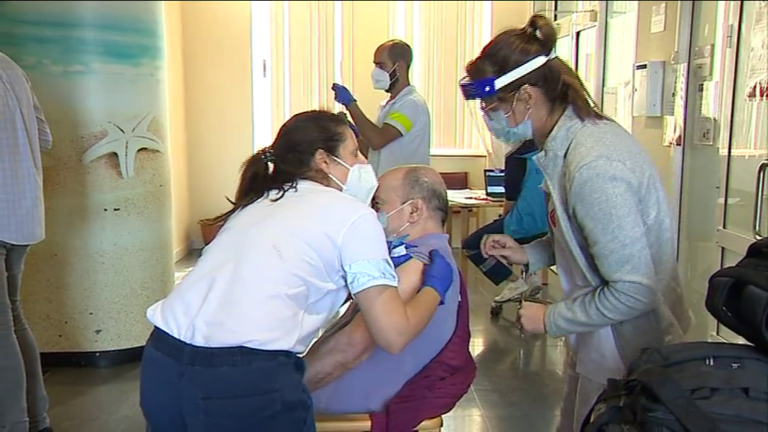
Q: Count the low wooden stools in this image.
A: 1